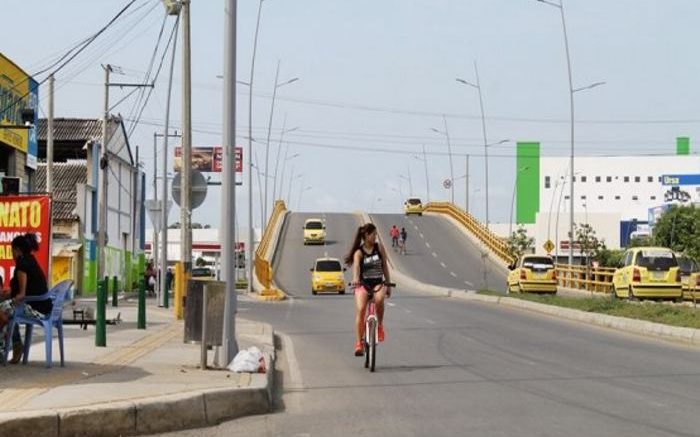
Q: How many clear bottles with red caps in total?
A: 0